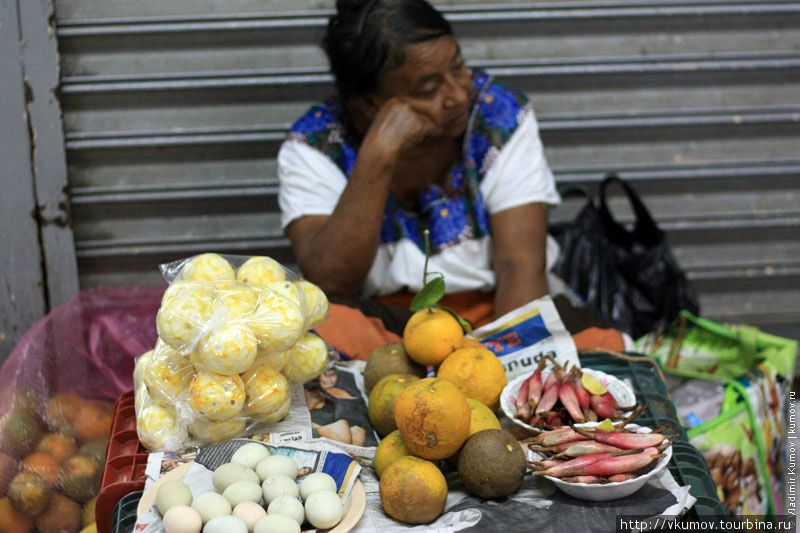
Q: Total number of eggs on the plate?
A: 14